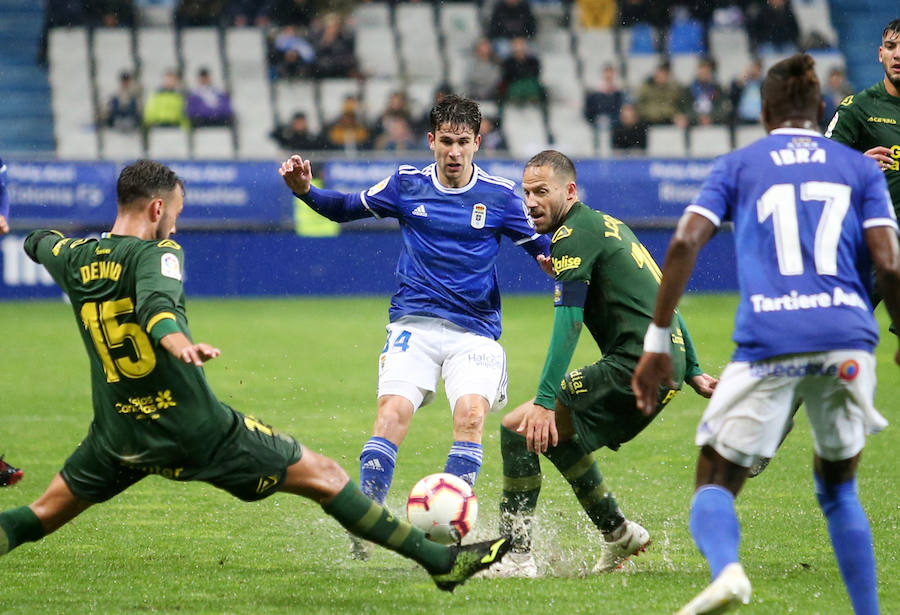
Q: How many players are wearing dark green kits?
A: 3